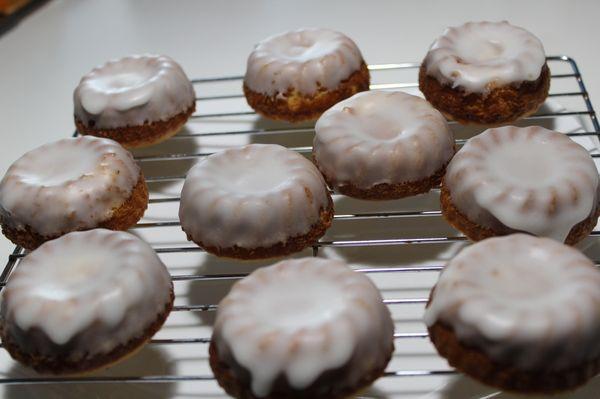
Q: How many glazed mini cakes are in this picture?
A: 10